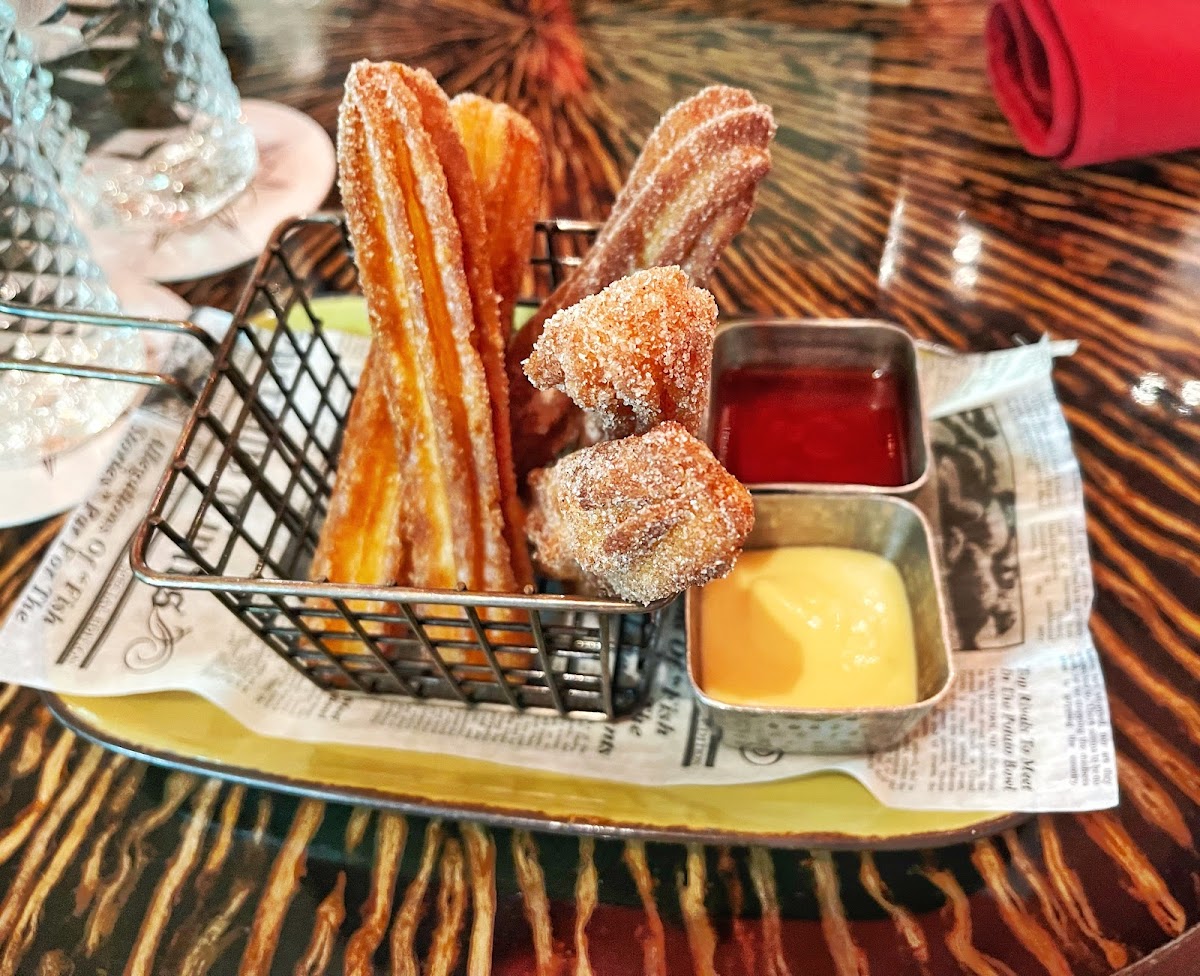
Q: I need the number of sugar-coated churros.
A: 5